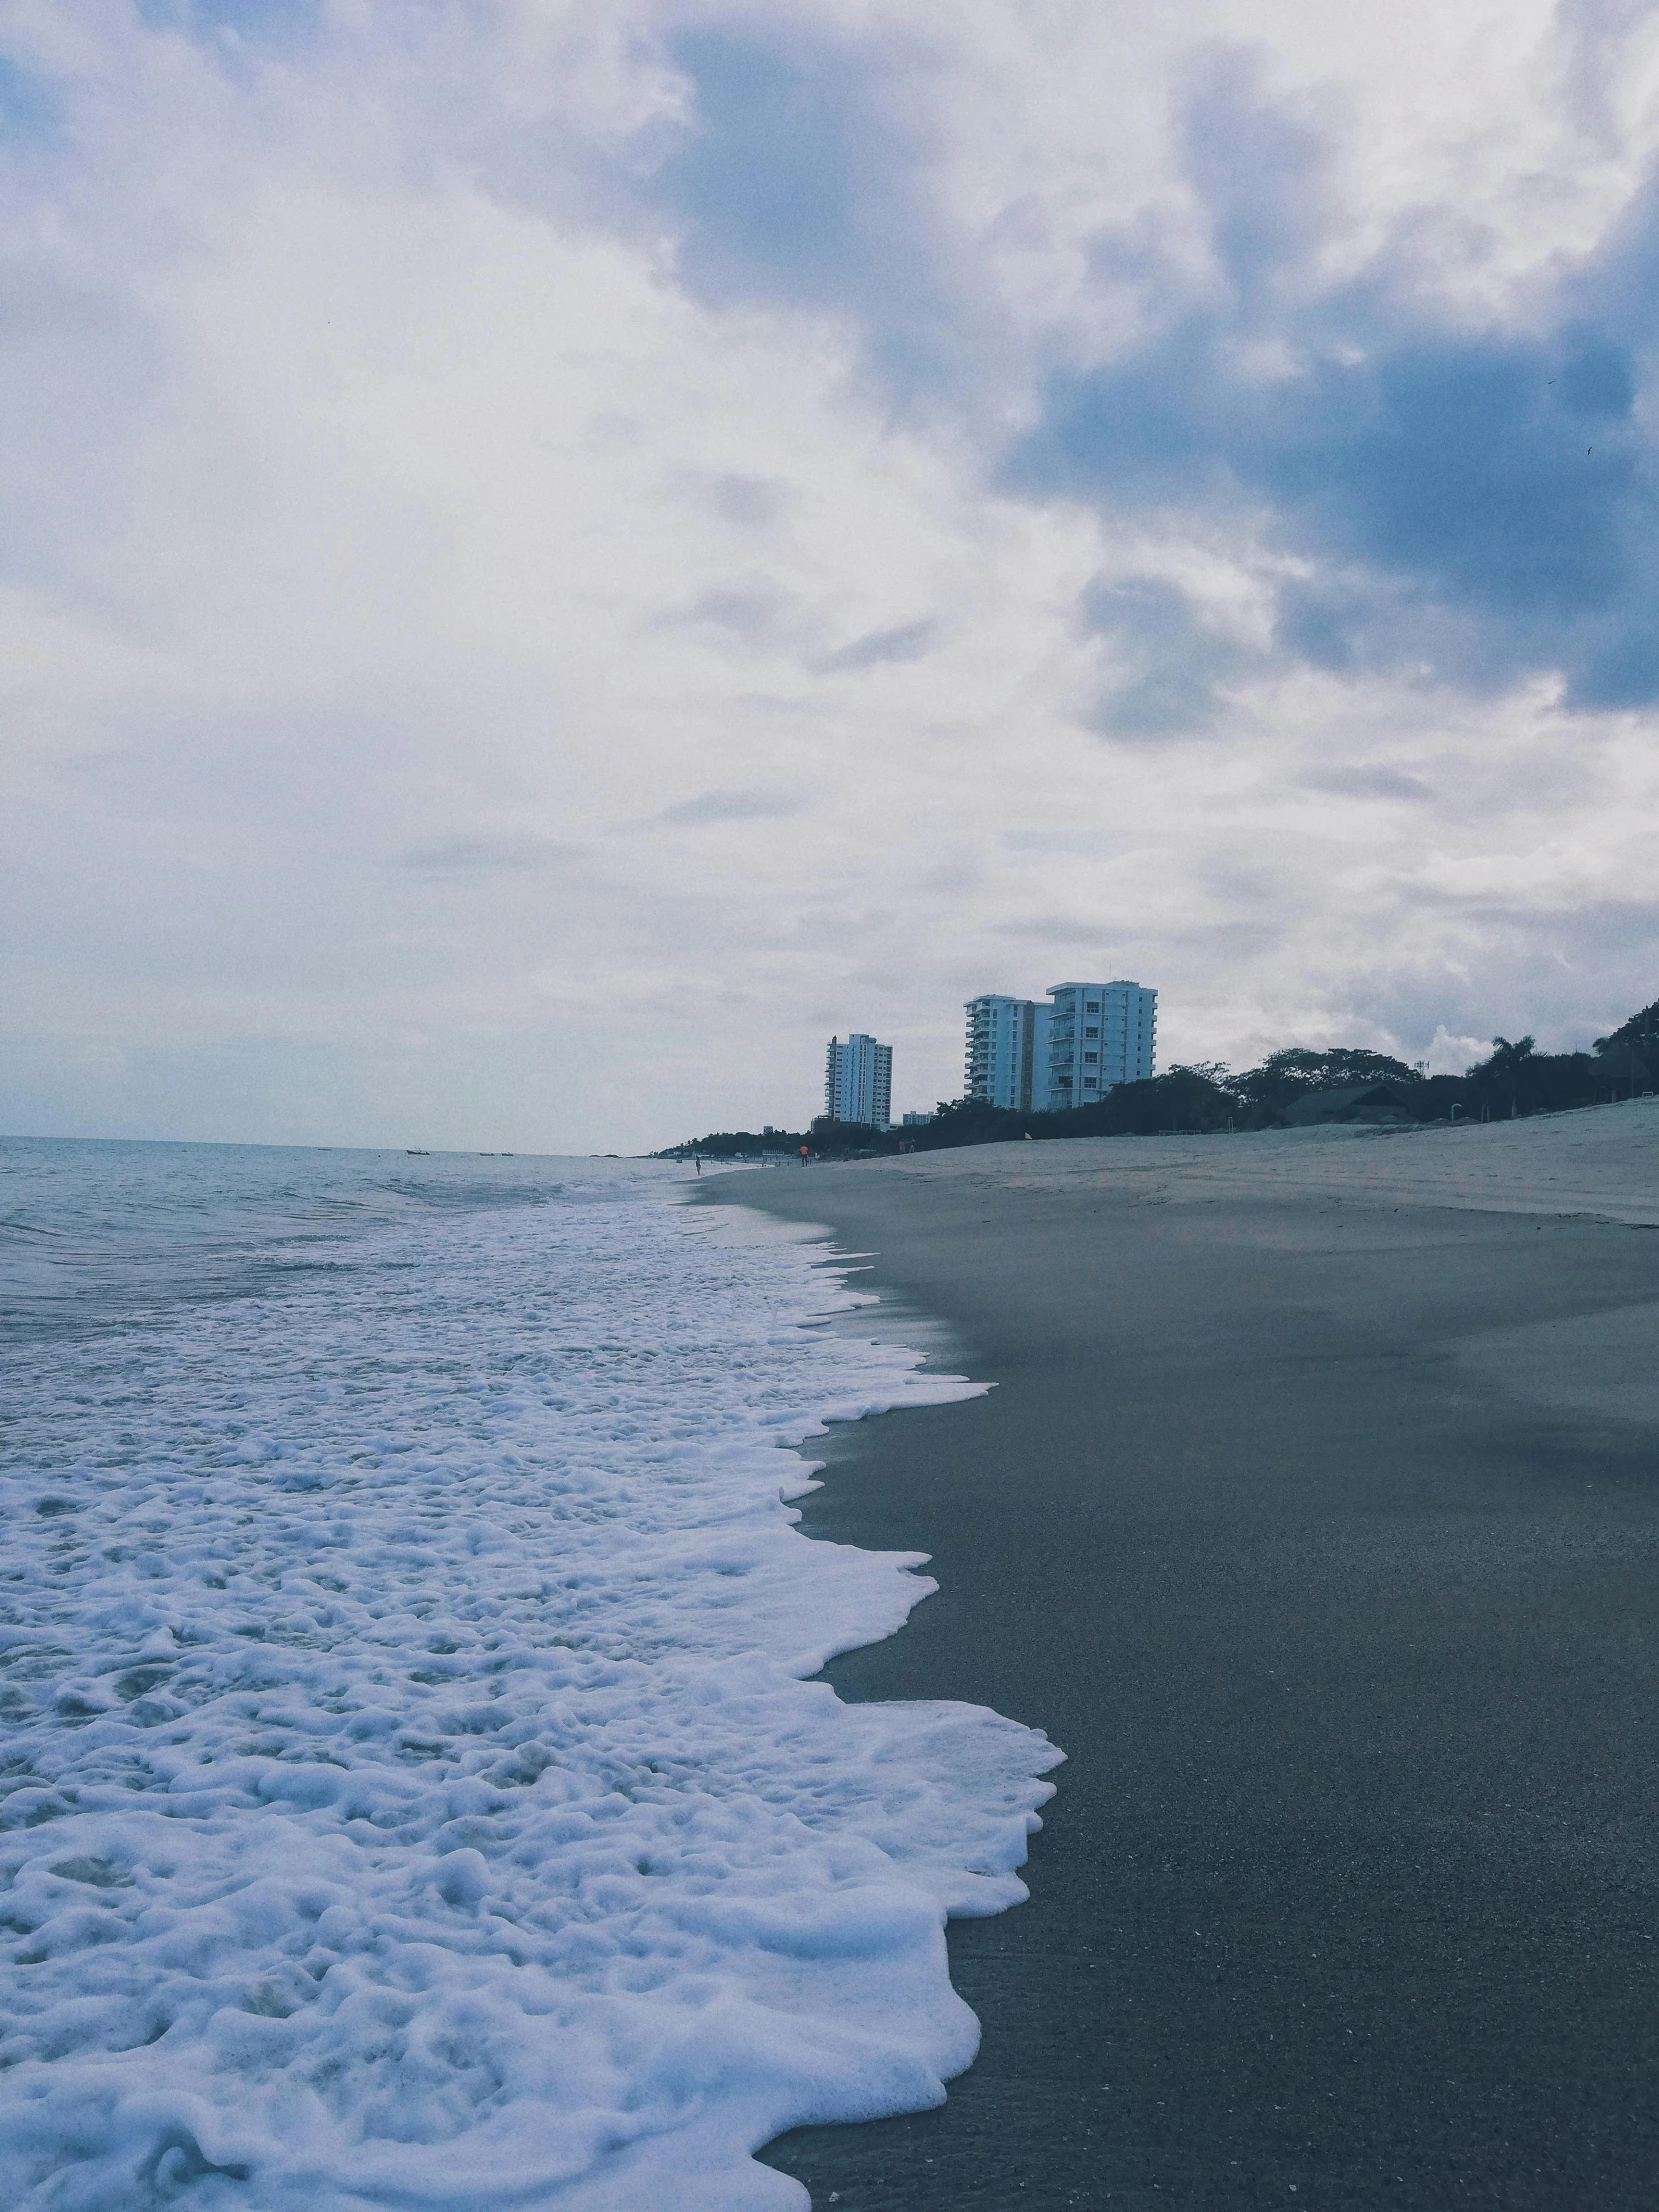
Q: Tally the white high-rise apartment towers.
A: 3